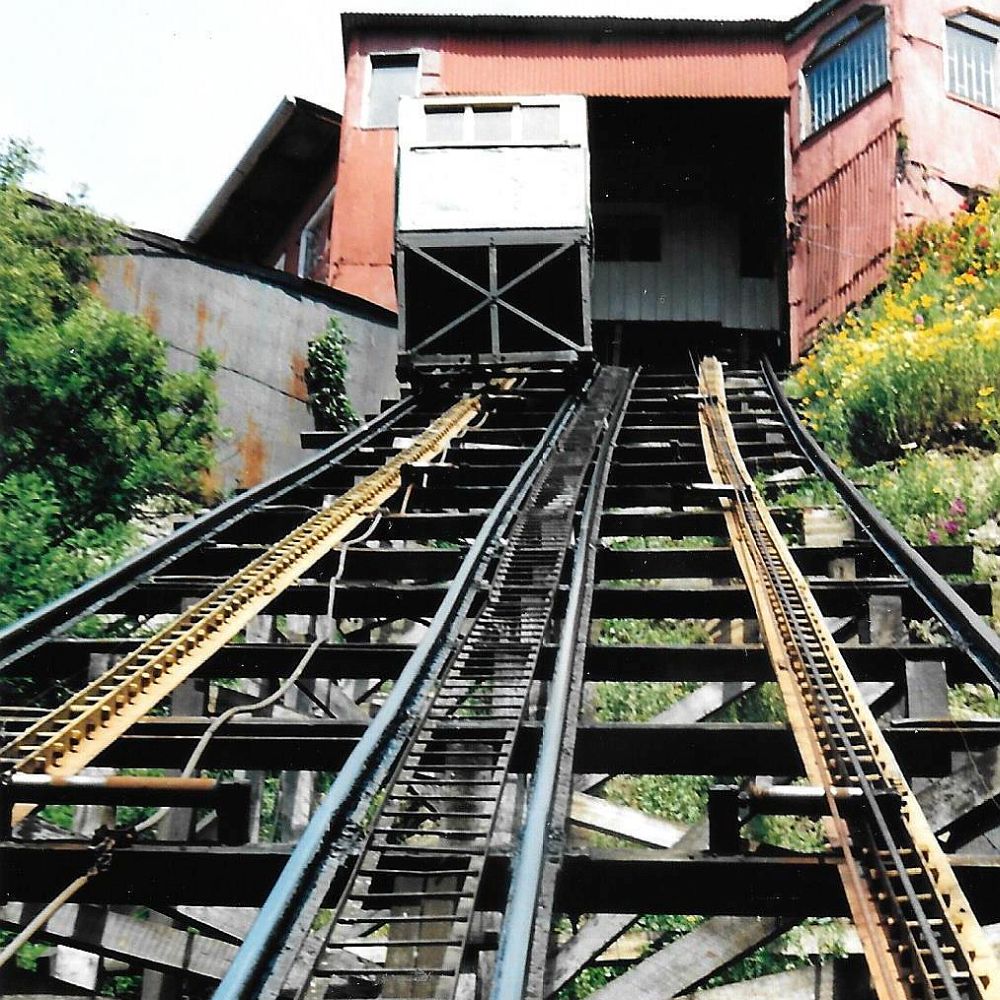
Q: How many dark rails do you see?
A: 4